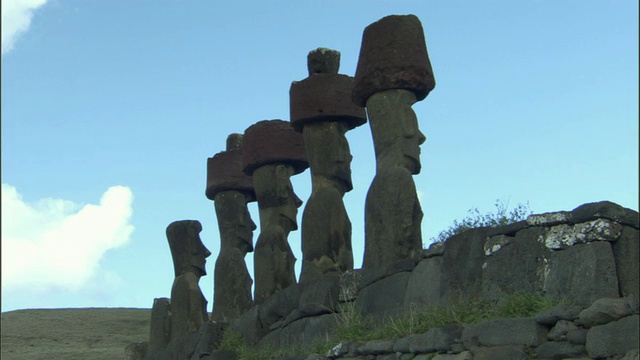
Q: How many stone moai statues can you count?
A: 5